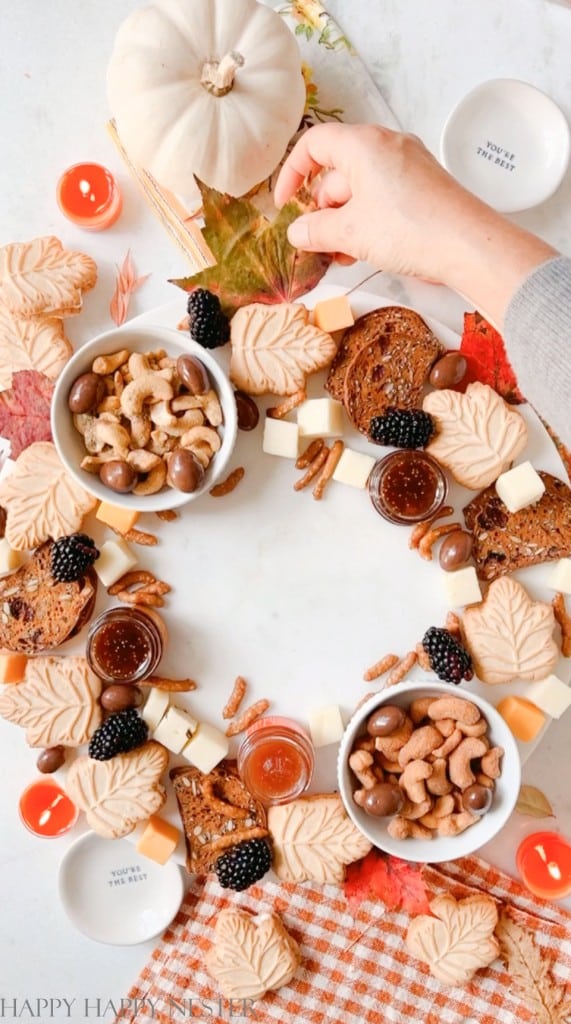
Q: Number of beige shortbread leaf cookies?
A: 11